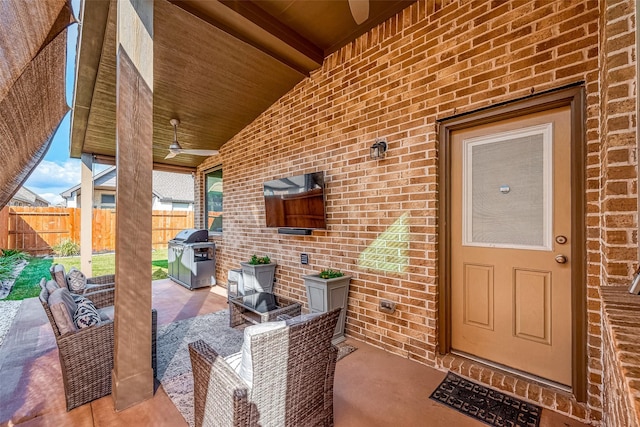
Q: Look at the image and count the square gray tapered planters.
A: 2